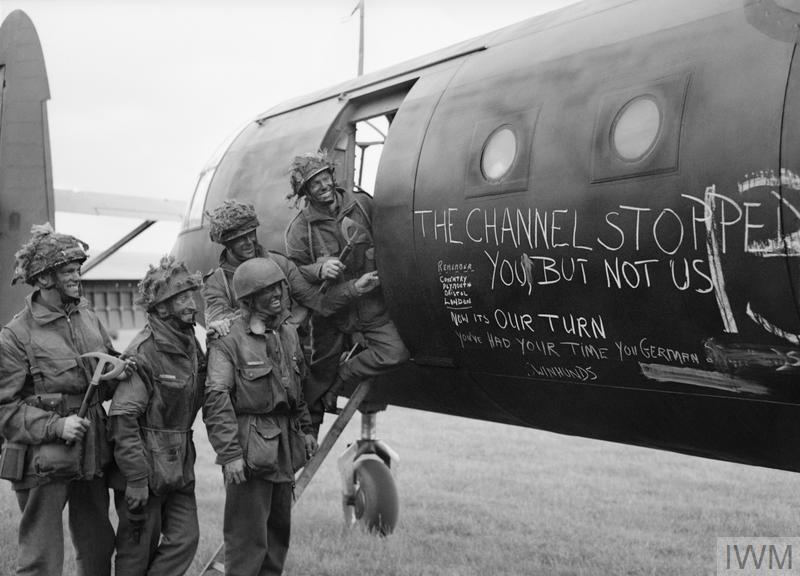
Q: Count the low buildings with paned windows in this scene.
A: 1